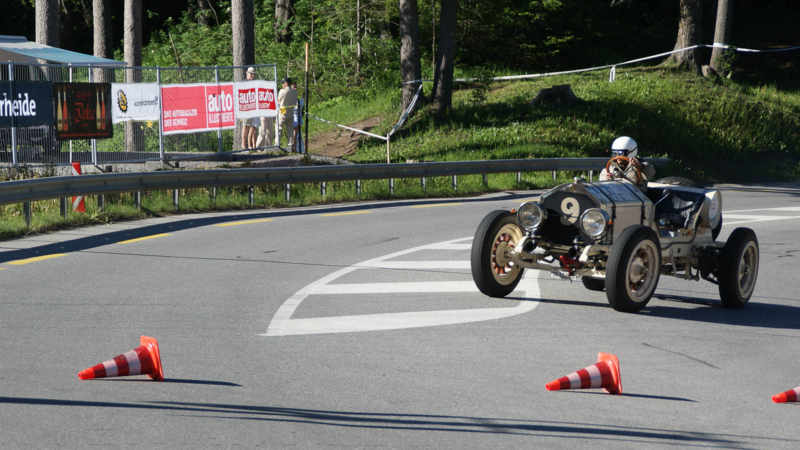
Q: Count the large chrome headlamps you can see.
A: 2